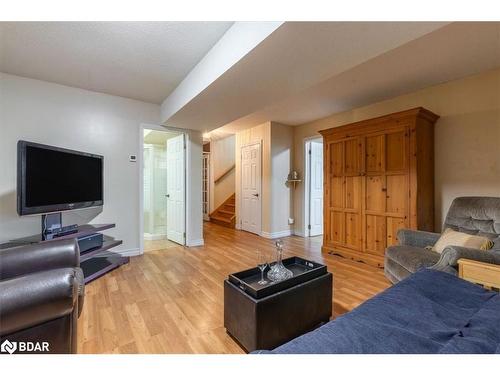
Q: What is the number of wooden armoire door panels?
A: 12